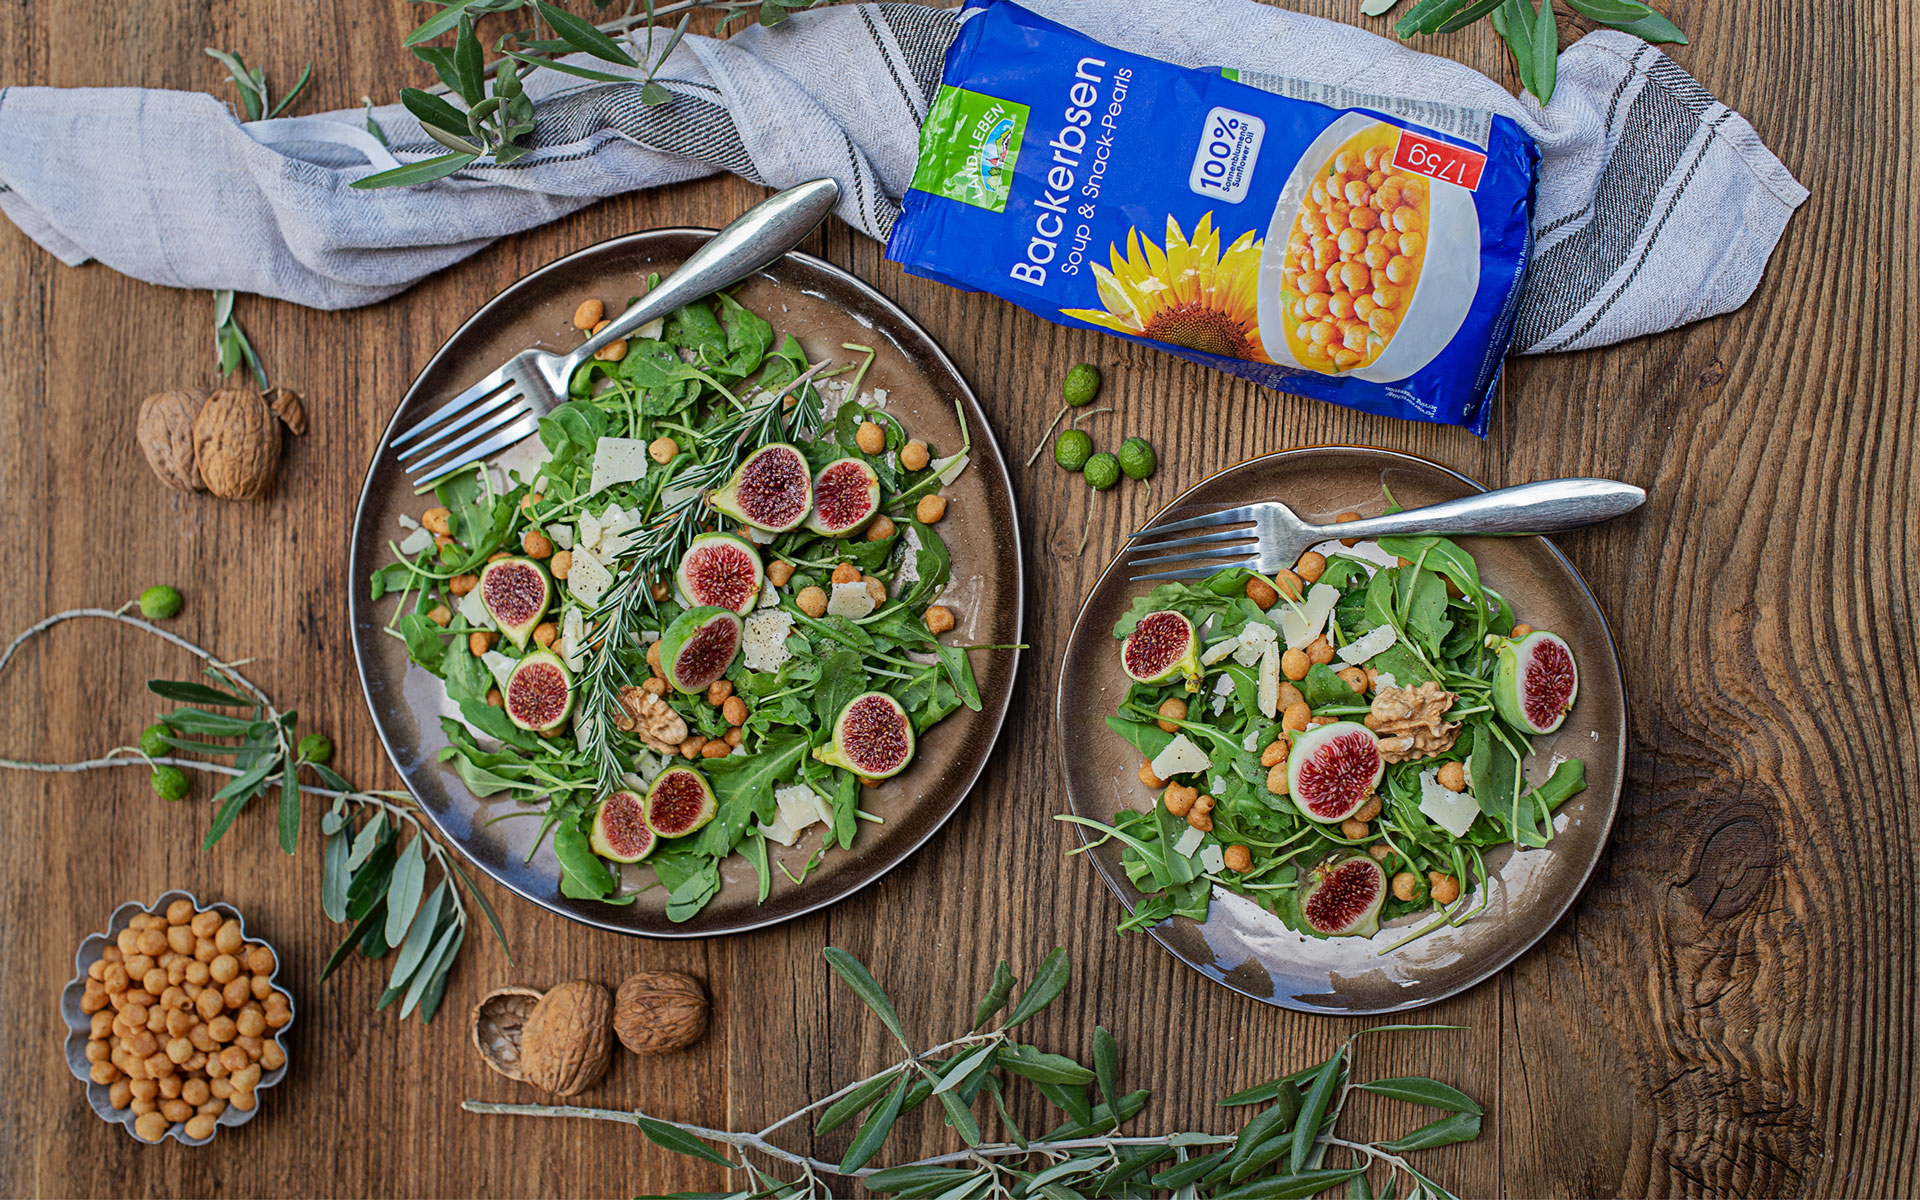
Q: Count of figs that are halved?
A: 13